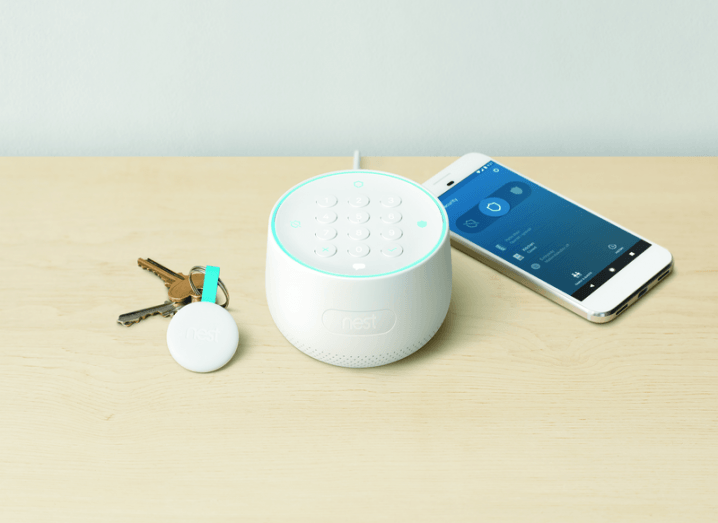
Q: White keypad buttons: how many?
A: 12